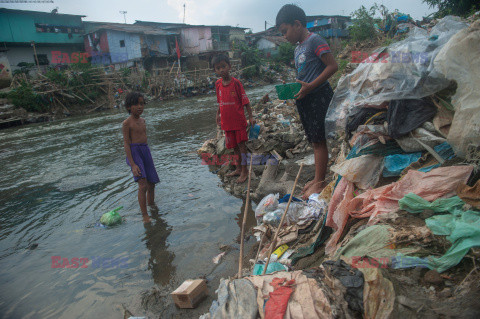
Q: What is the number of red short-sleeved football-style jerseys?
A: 1